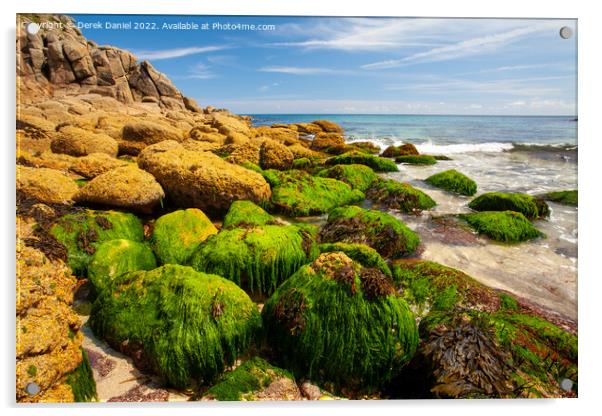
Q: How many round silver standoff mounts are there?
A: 4